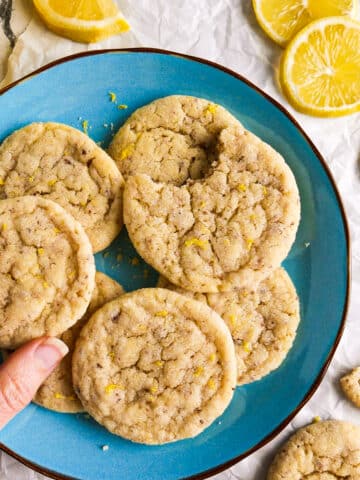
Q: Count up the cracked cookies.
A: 1